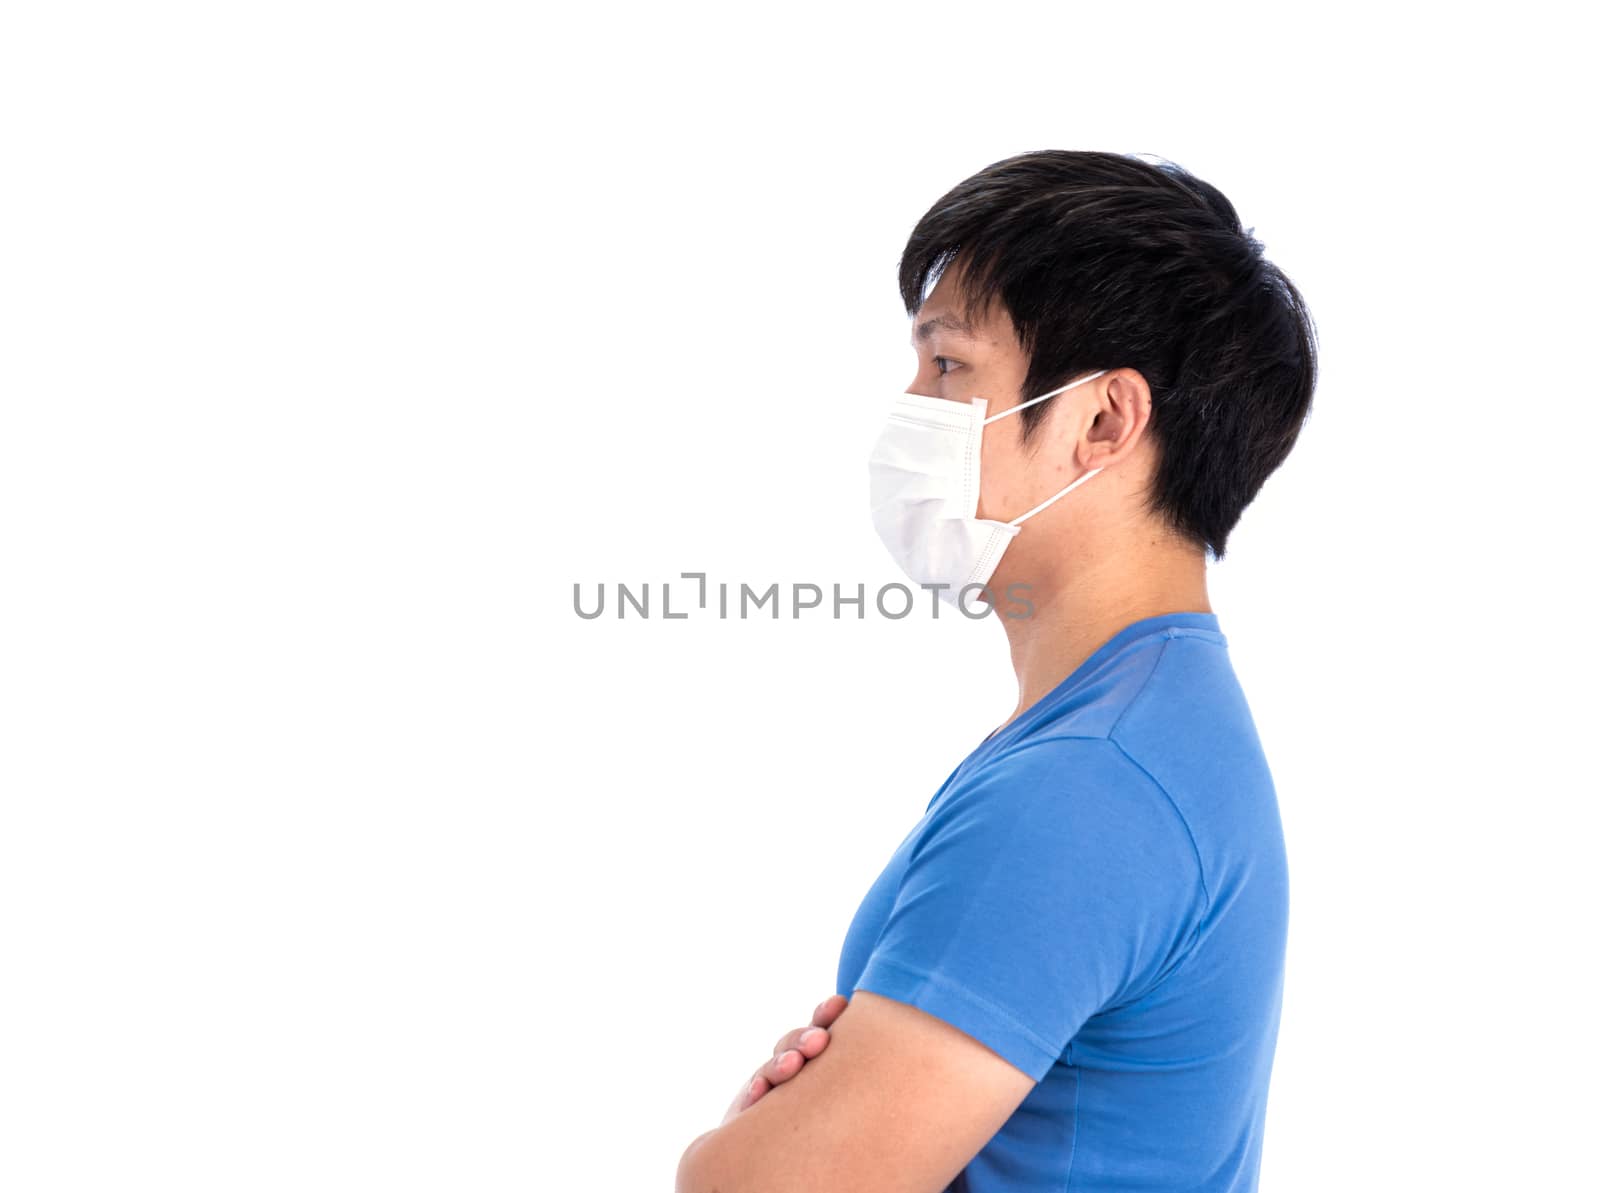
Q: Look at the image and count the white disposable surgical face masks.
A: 1